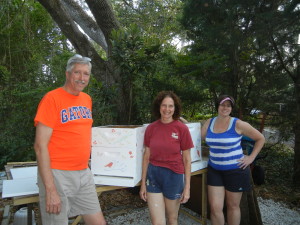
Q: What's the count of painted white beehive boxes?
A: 2